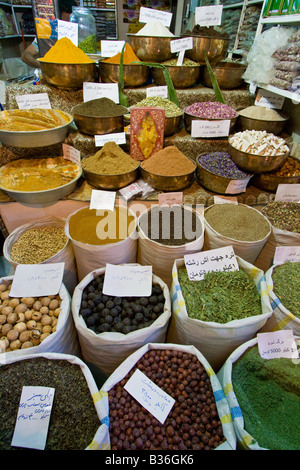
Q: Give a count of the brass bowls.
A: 15